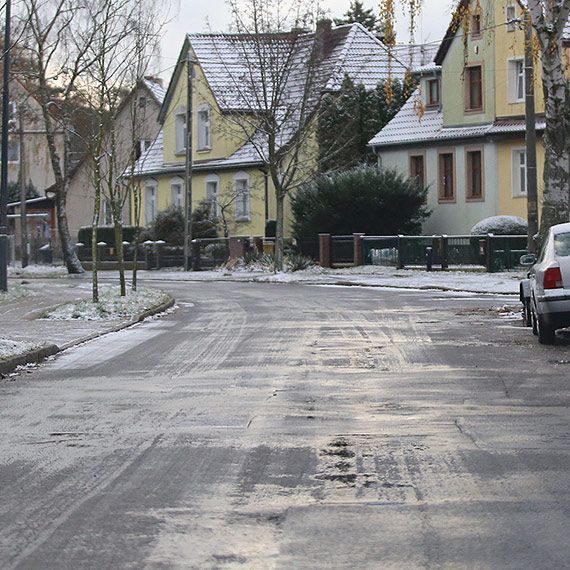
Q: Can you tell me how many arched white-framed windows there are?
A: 6